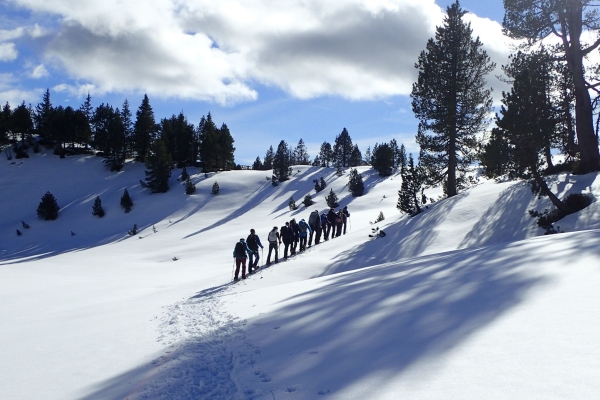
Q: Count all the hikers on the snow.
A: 11